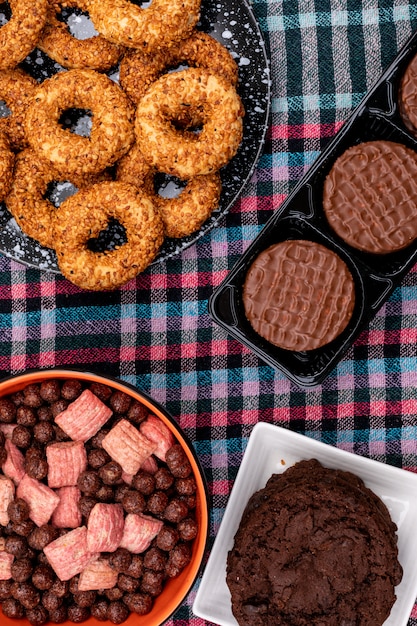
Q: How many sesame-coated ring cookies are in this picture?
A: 11